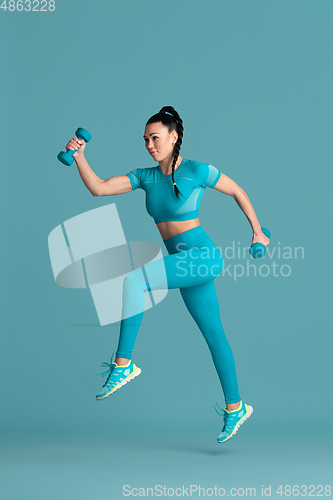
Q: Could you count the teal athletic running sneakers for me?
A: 2